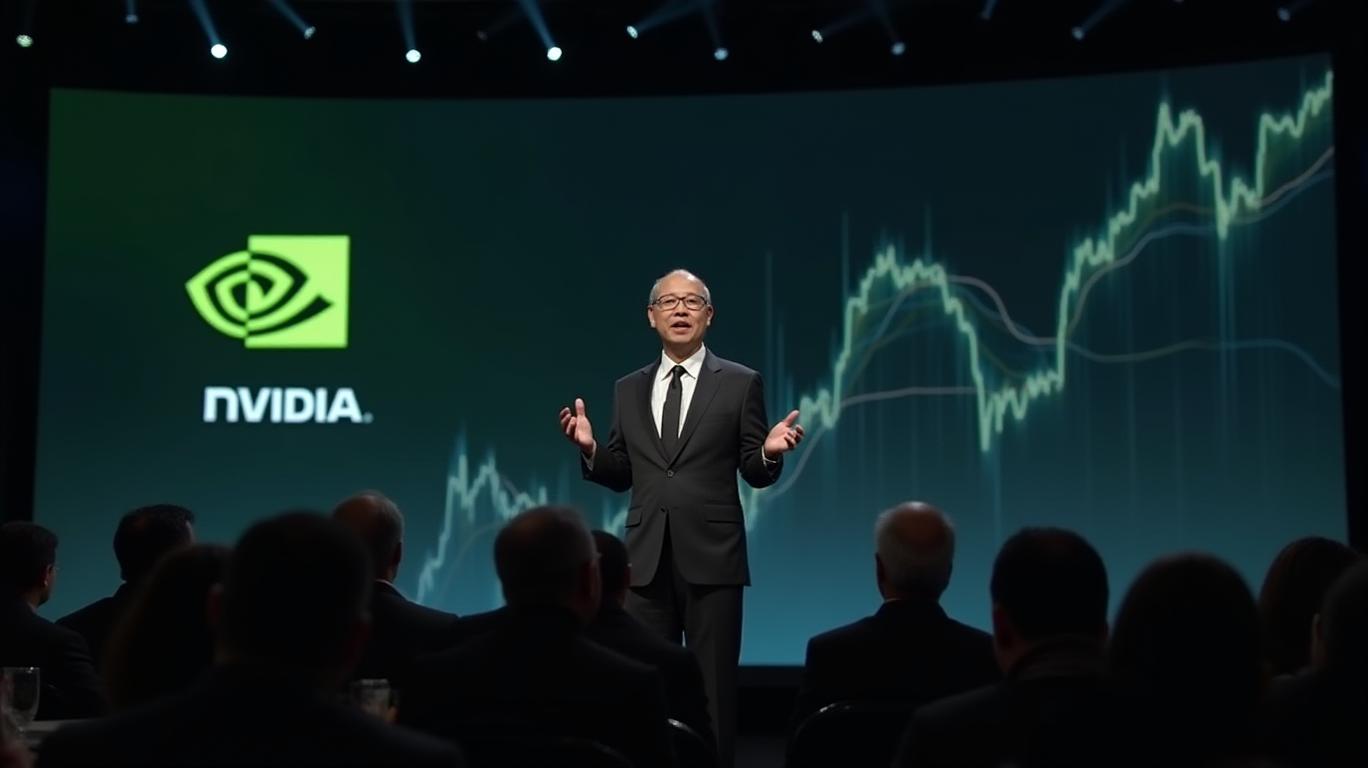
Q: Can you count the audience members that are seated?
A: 12